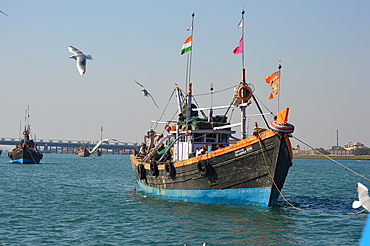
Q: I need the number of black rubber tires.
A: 4